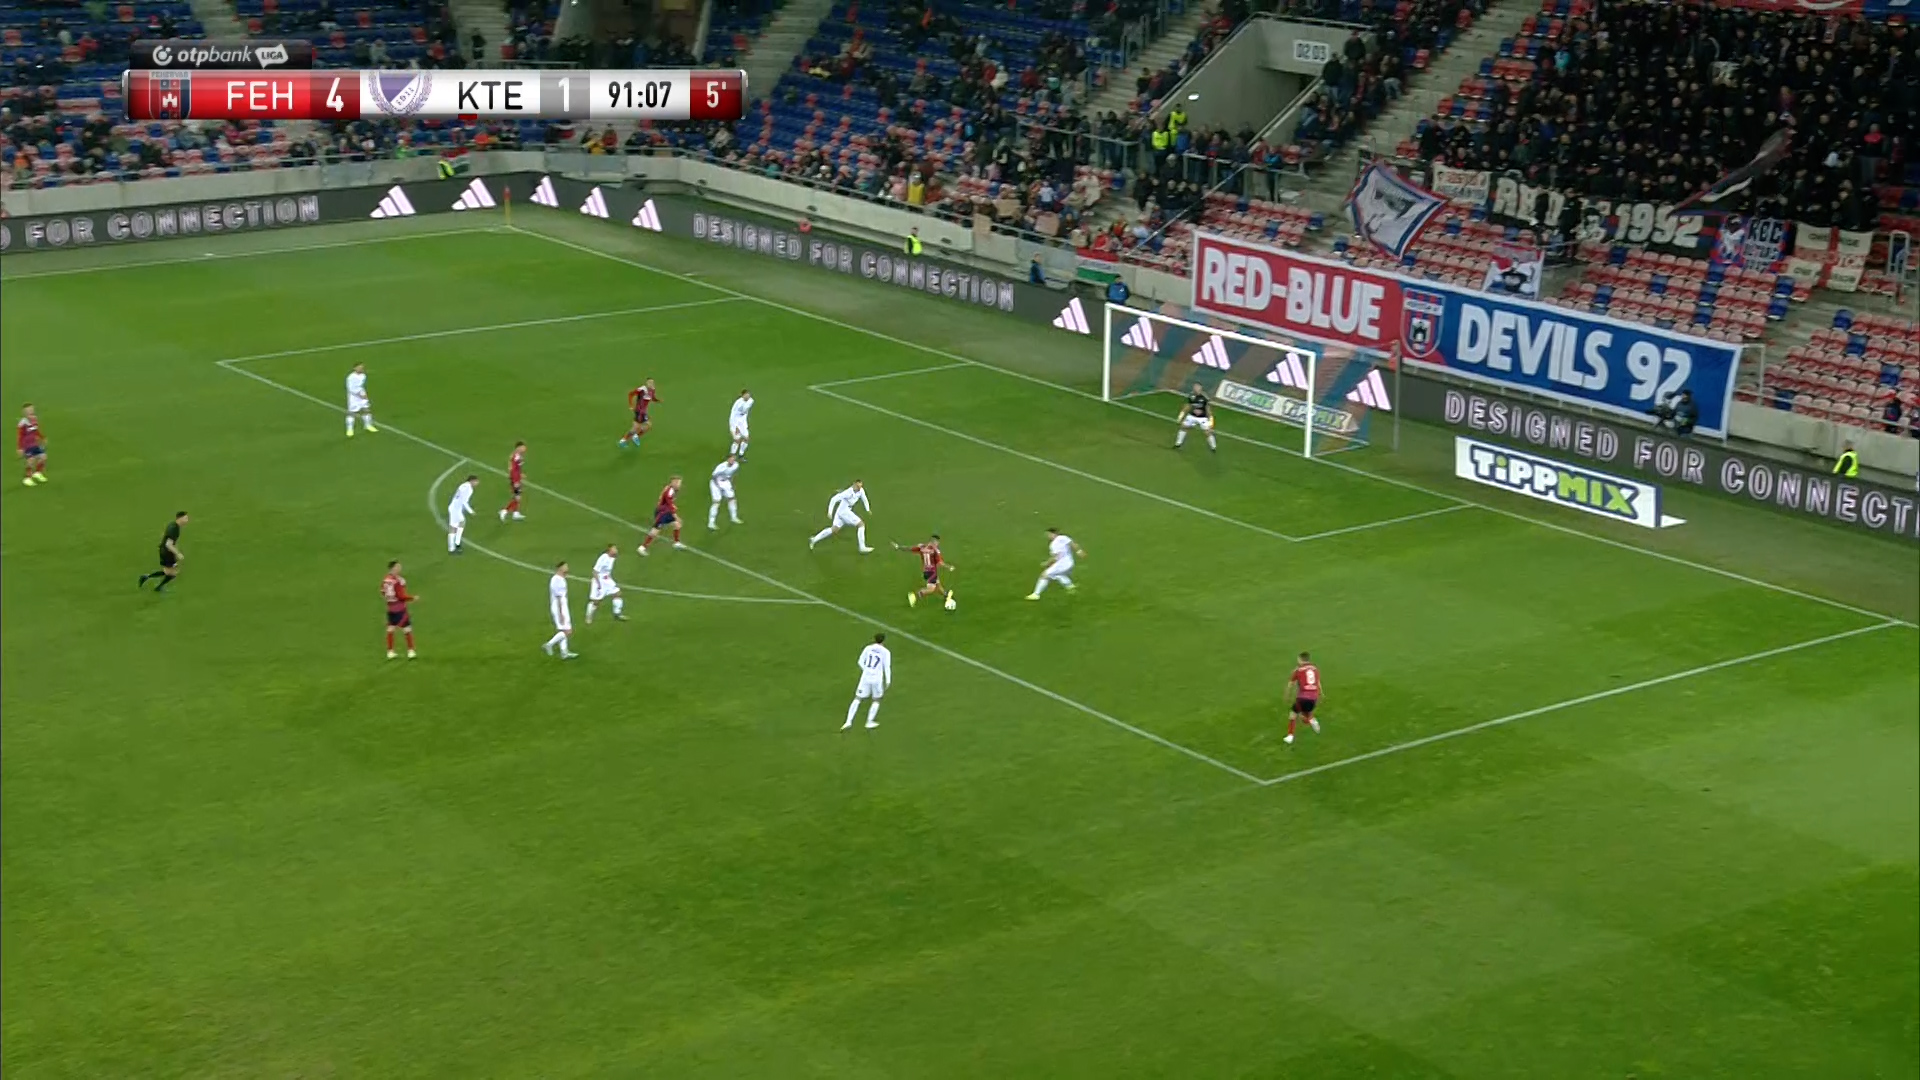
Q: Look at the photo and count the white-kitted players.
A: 9